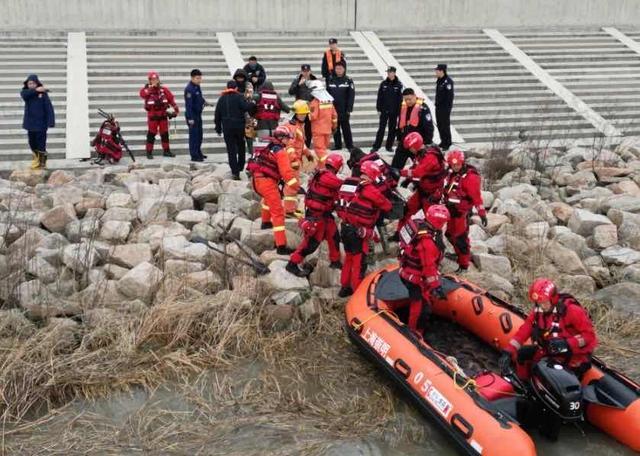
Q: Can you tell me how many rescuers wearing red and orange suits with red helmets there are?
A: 8